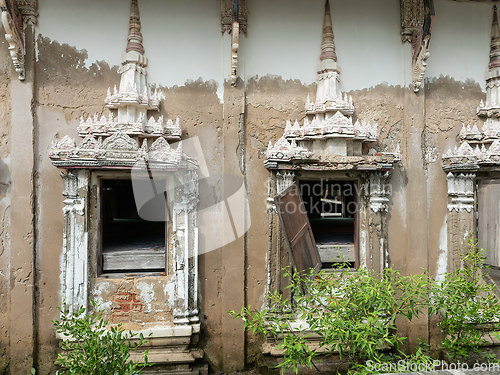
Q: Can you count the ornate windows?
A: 3